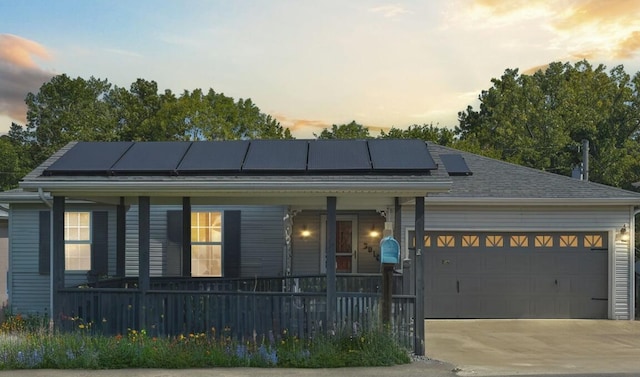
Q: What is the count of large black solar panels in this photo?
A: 6